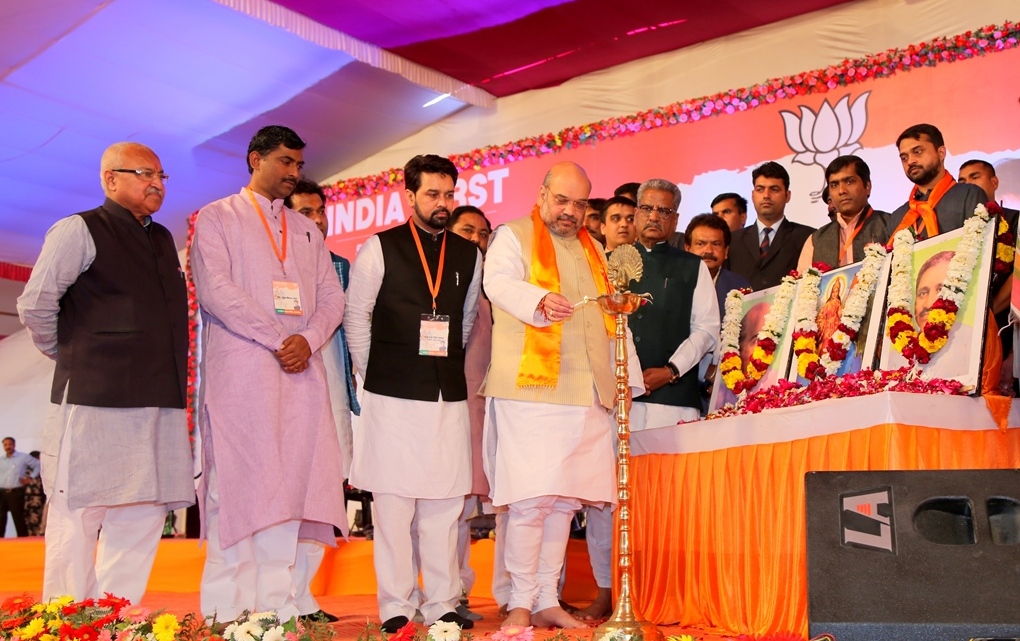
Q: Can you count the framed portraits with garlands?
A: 3